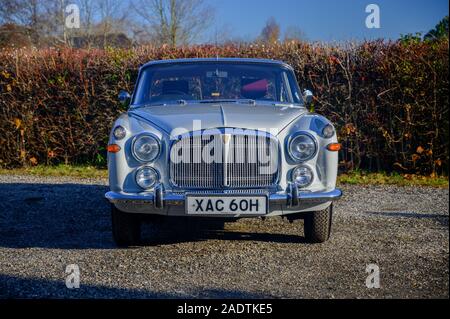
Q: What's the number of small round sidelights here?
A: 2